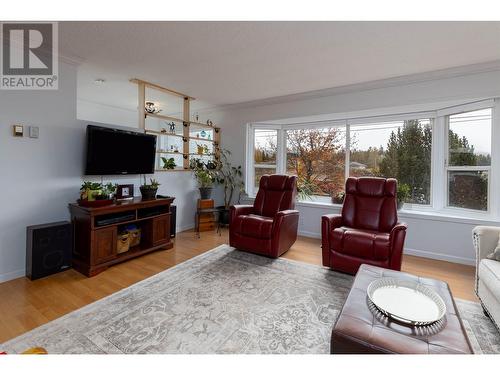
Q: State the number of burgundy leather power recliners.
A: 2